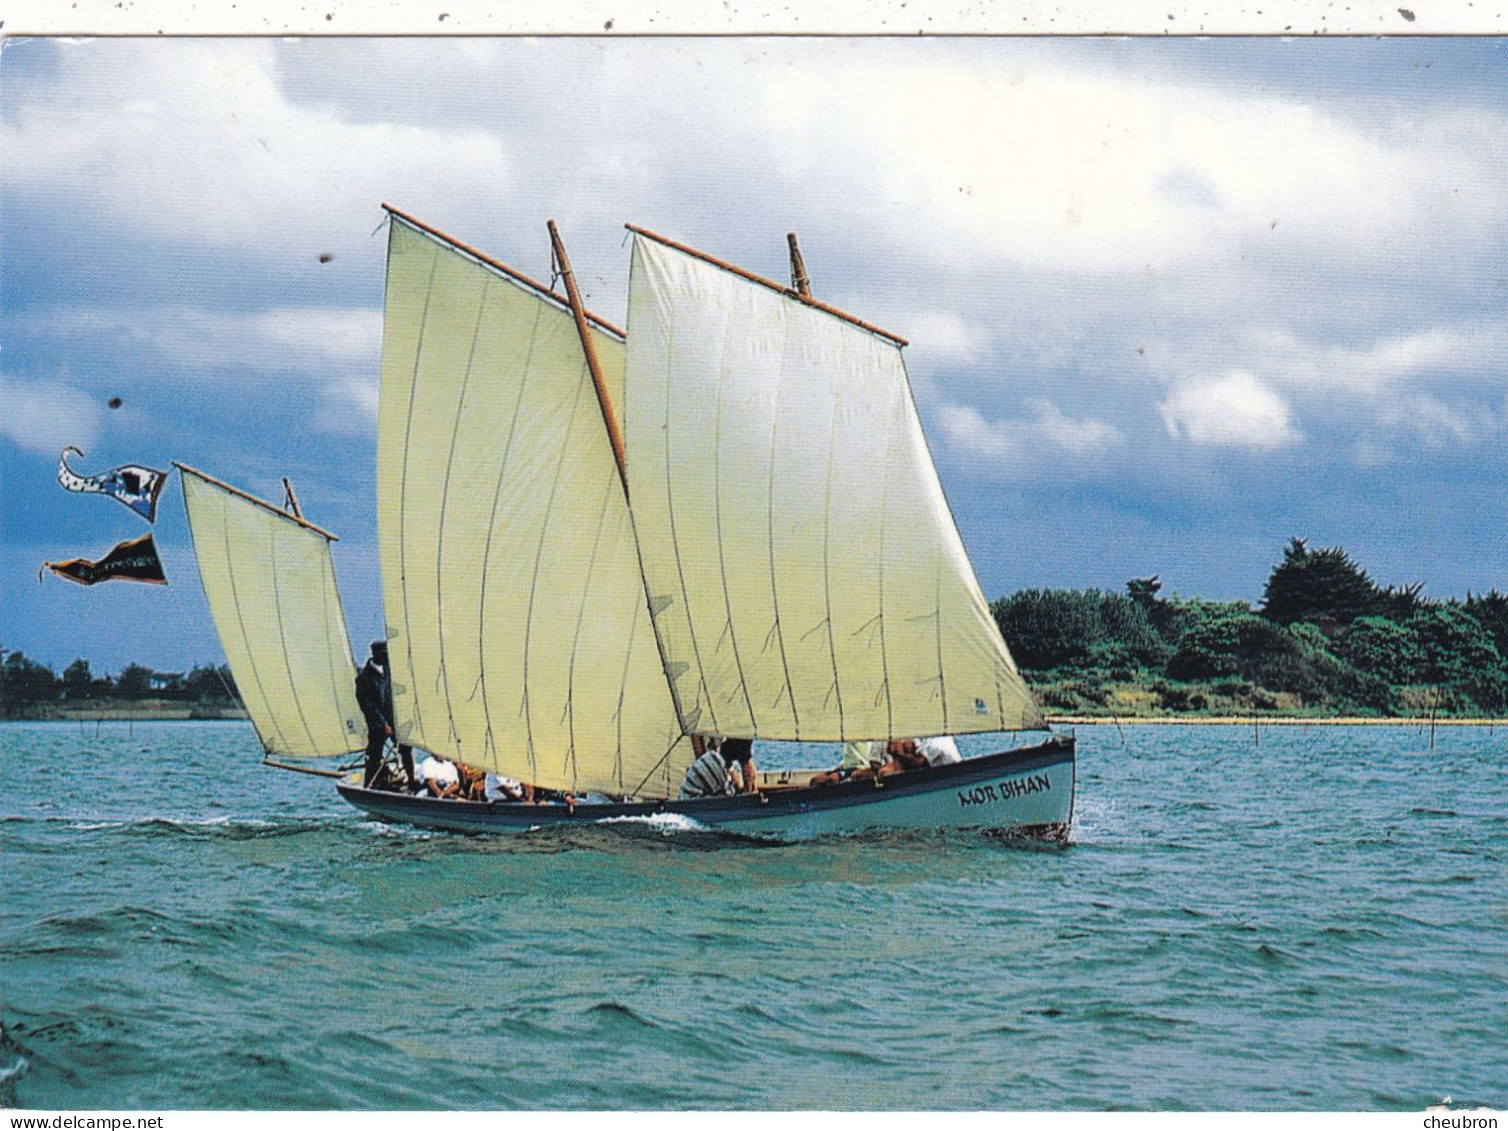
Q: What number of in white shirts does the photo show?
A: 3